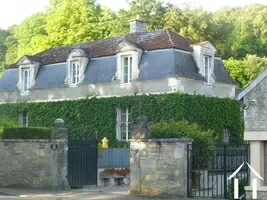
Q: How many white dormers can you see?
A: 4